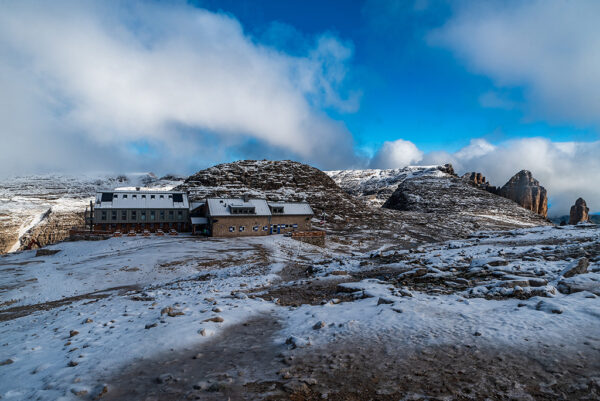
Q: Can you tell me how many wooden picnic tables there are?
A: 5